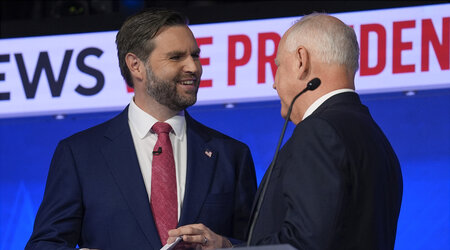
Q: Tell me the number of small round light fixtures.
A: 3